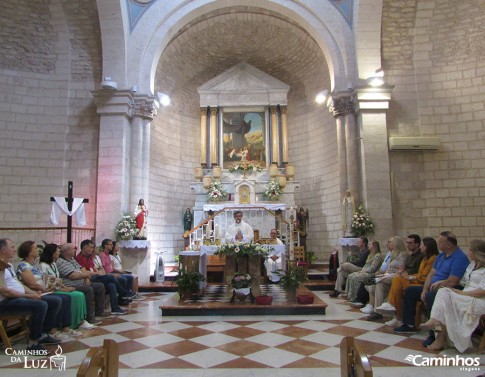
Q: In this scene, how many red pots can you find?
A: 2